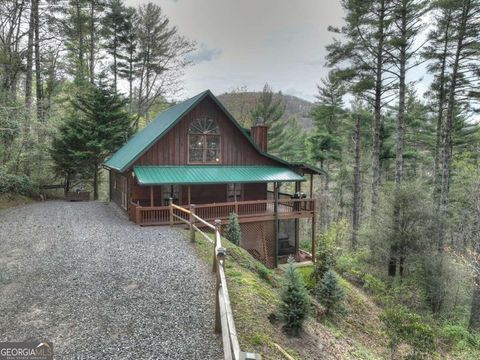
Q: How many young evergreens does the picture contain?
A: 3